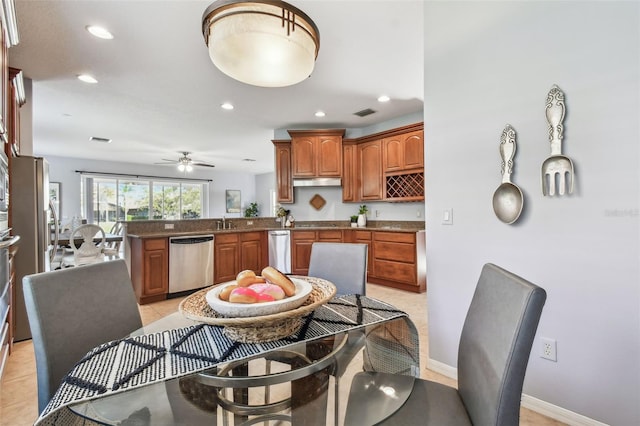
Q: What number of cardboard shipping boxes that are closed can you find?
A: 0